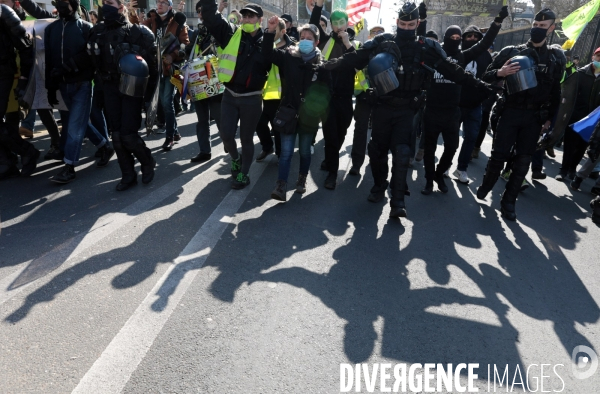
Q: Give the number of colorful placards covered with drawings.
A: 1